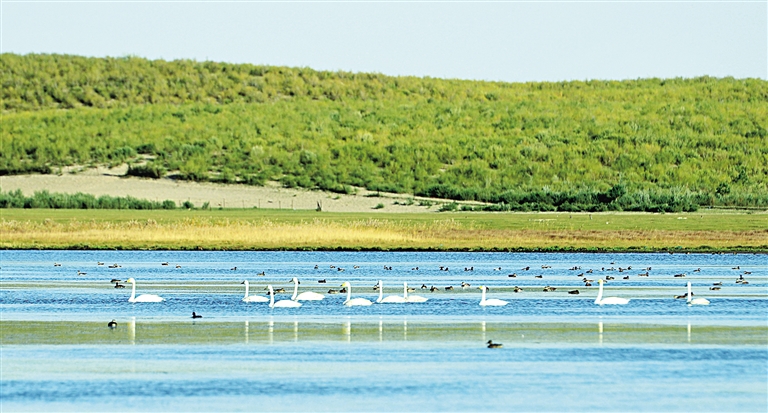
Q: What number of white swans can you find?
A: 10